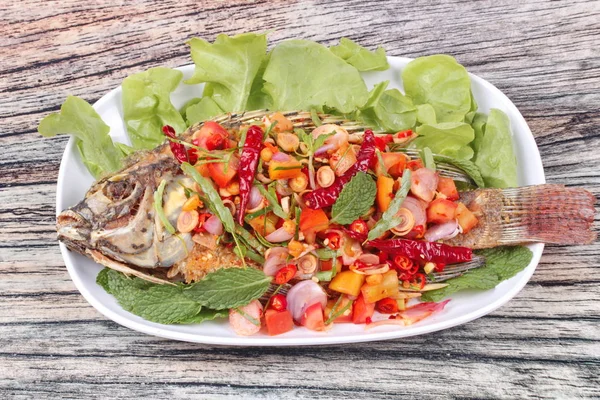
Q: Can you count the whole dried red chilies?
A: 4